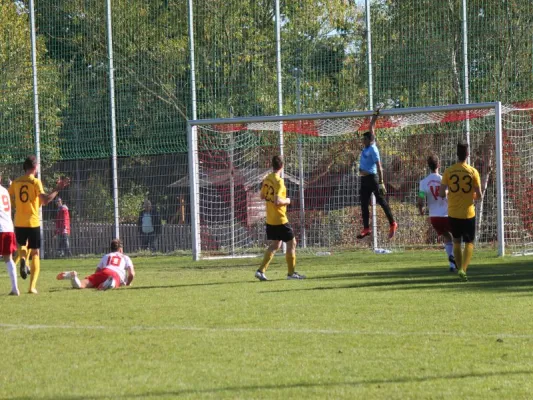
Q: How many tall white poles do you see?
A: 6